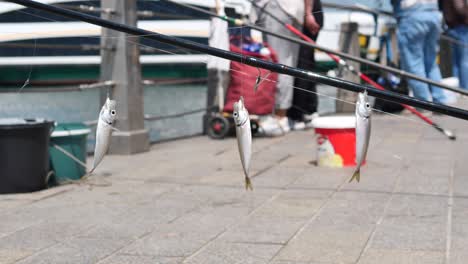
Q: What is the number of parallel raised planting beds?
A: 0